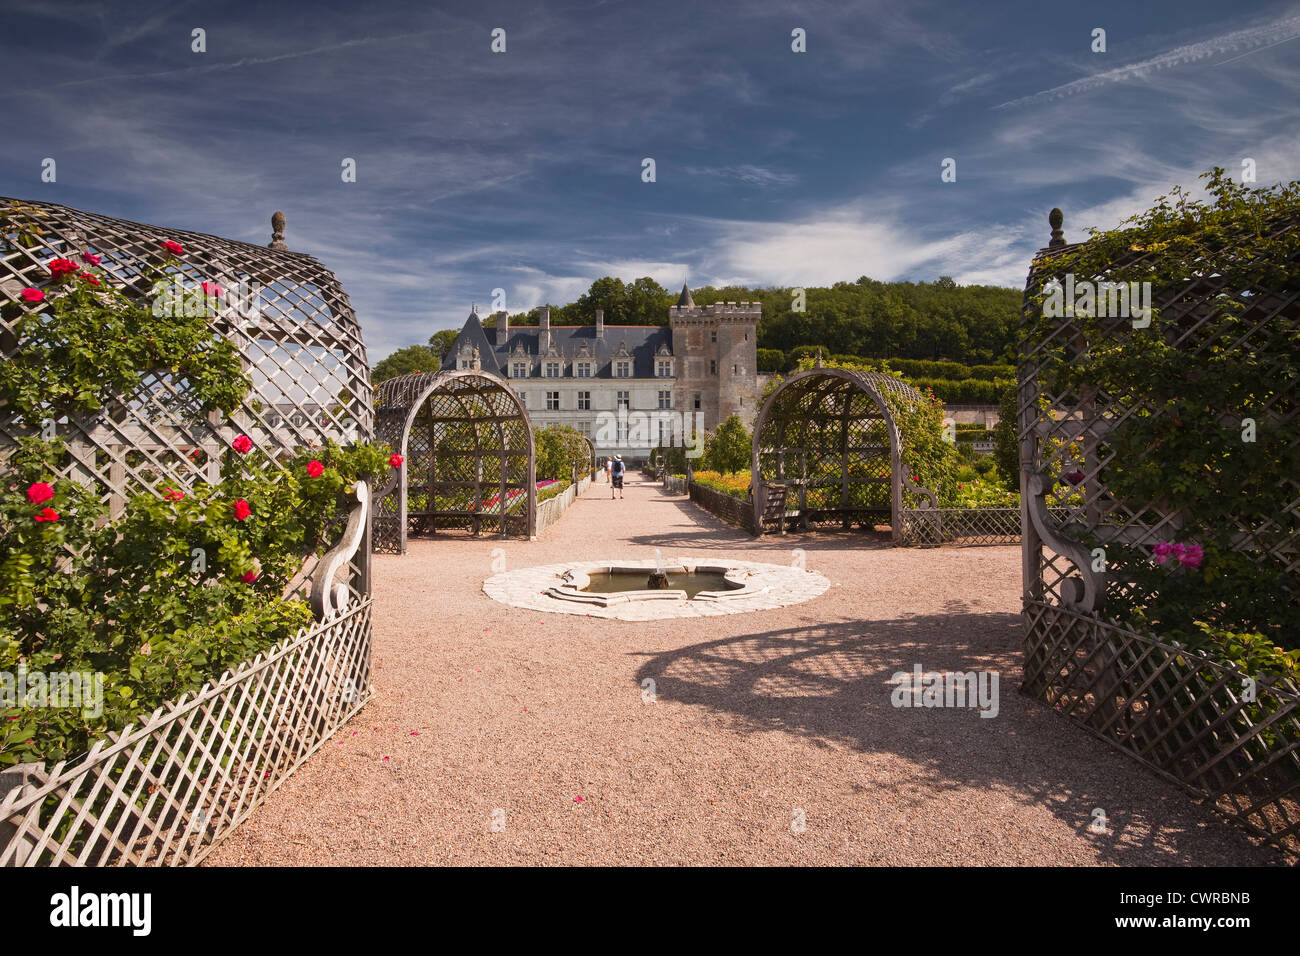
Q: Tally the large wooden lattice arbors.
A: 4